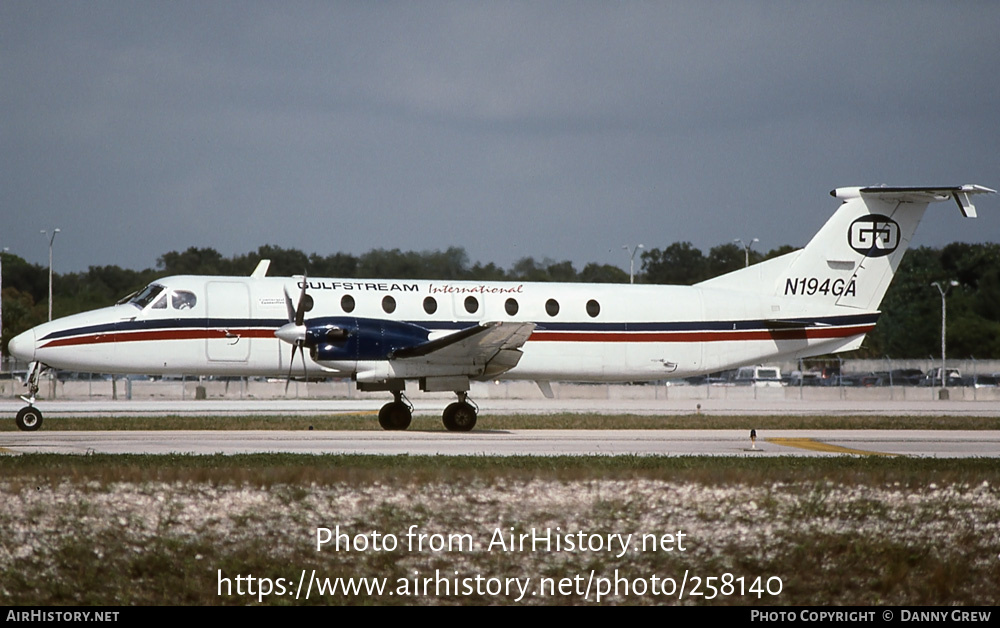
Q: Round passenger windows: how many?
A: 8